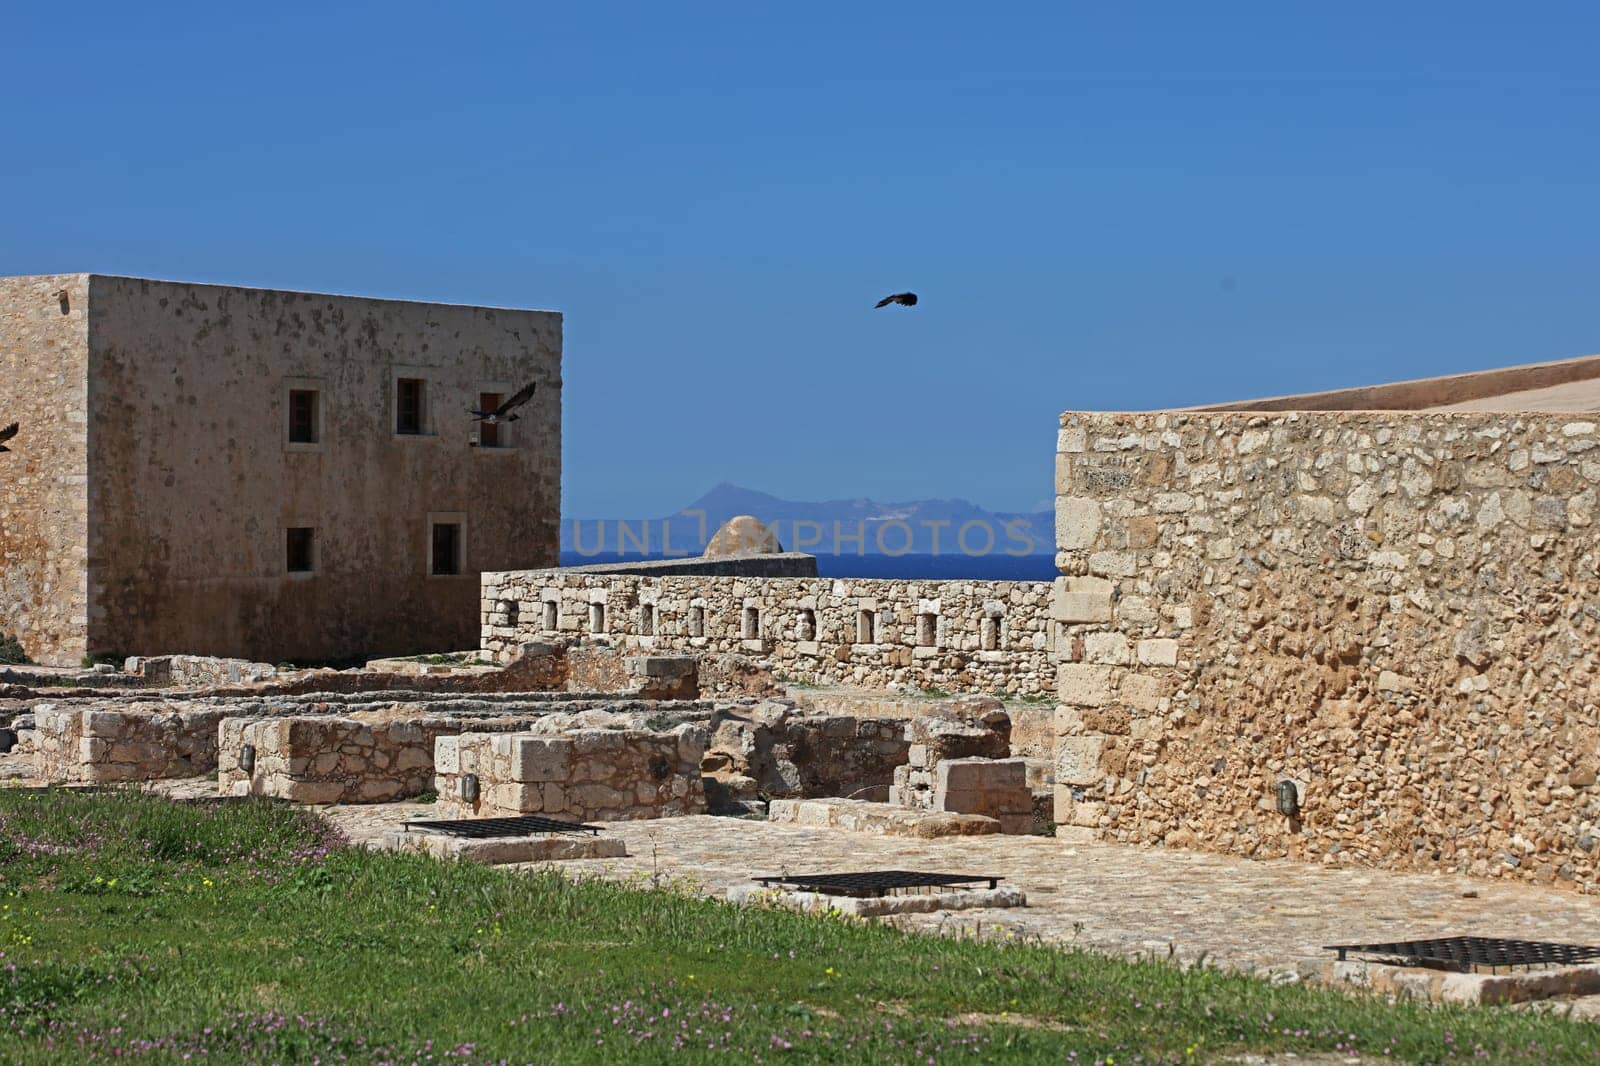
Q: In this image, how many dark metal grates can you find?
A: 3